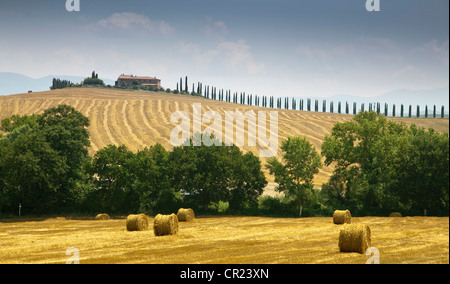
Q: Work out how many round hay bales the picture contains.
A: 7